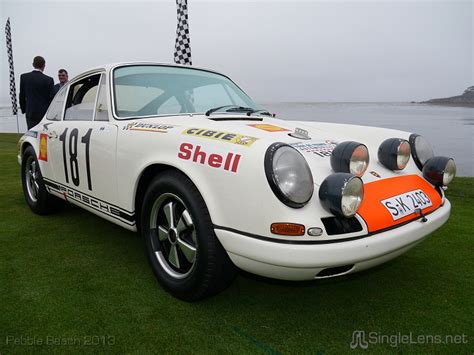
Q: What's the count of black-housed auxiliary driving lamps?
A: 4